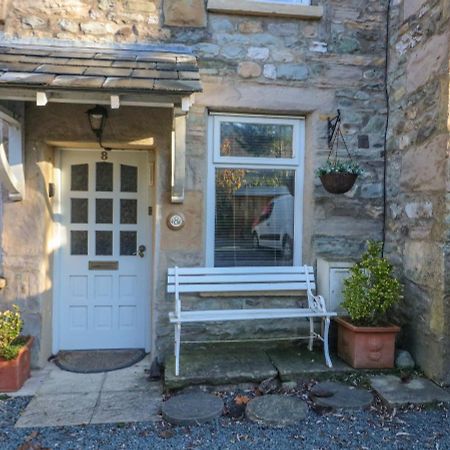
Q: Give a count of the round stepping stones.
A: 3